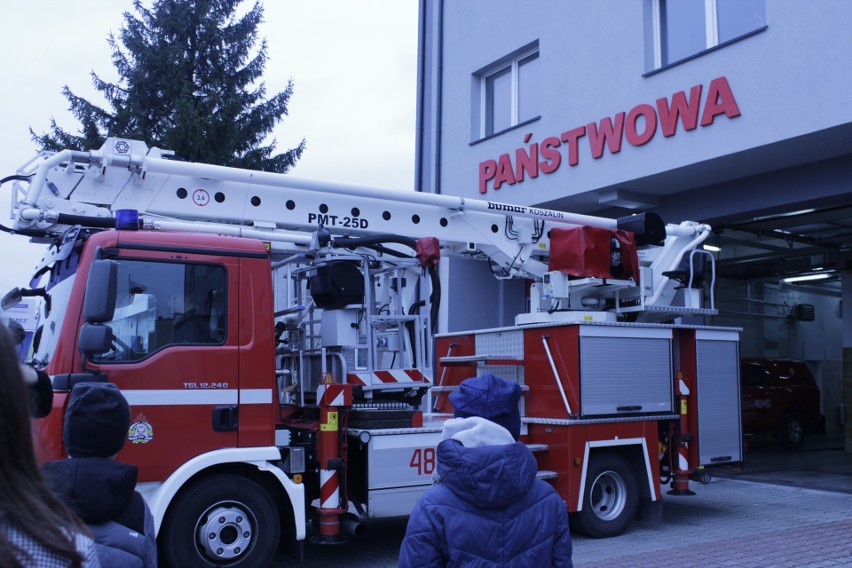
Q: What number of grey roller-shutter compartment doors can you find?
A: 2